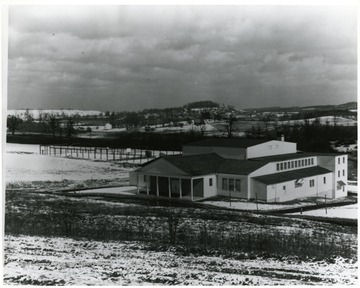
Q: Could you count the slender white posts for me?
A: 6